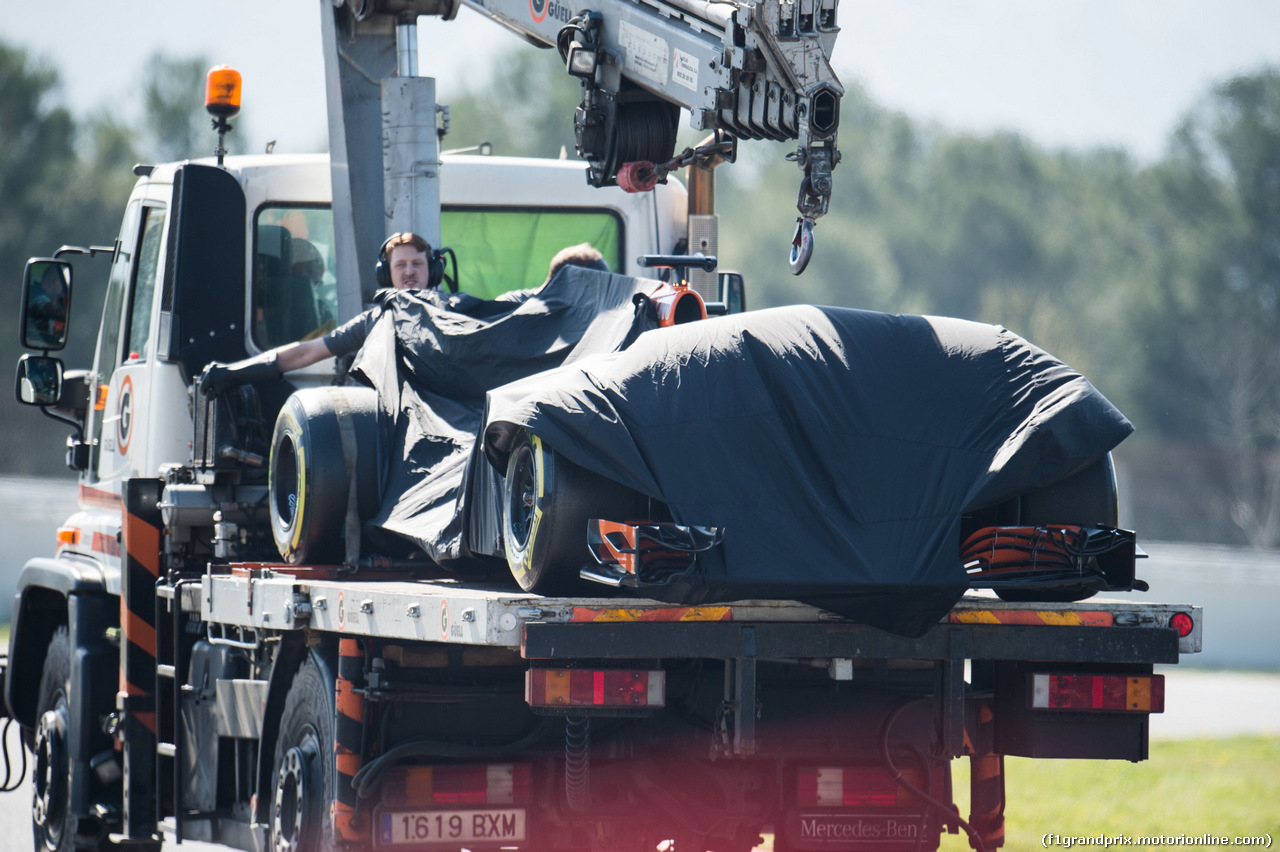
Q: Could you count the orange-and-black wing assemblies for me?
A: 2